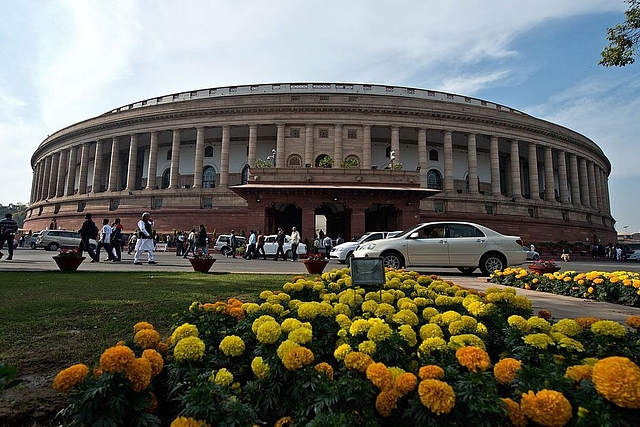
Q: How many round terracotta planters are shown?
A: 4